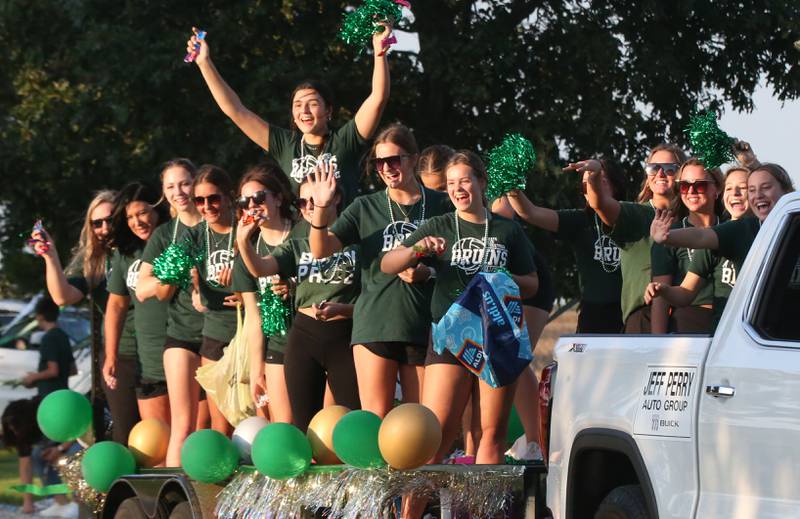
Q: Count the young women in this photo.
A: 15